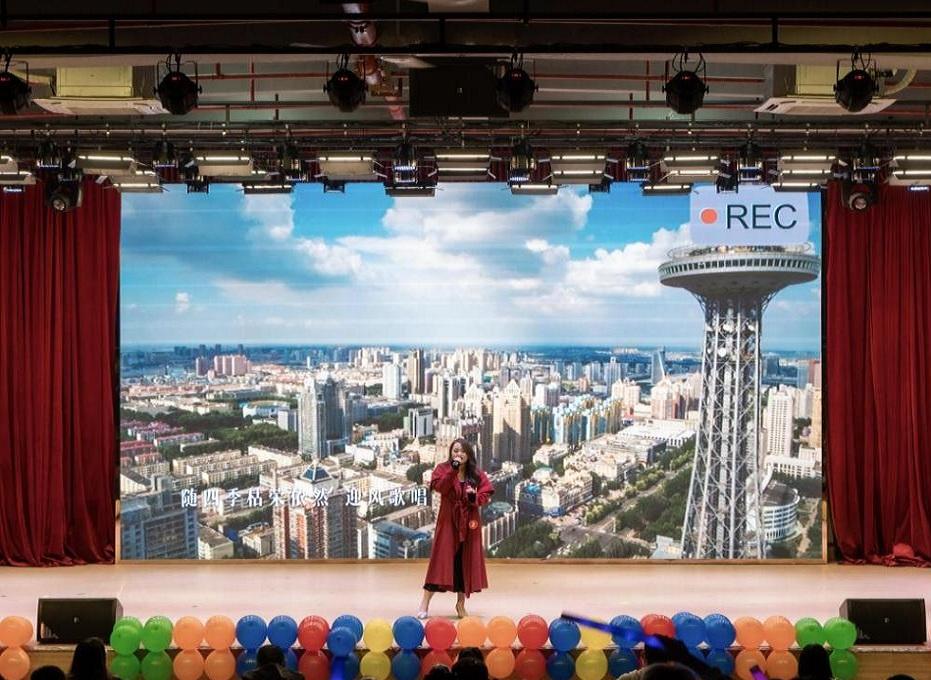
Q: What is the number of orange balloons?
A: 13